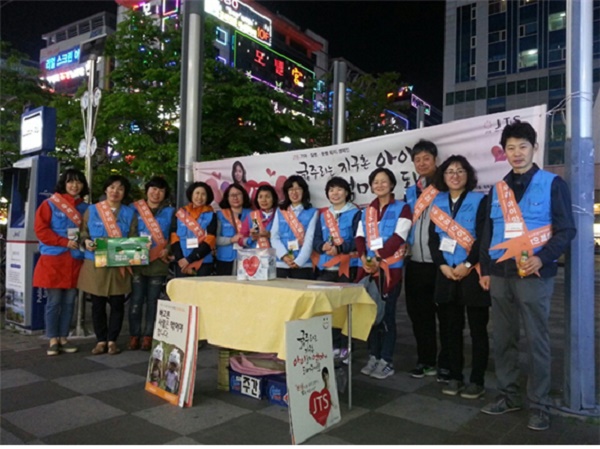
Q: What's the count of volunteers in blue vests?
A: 12